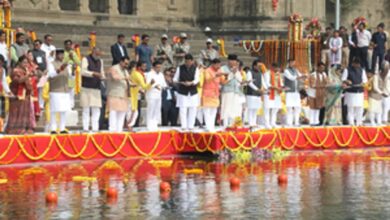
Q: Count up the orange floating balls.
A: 5